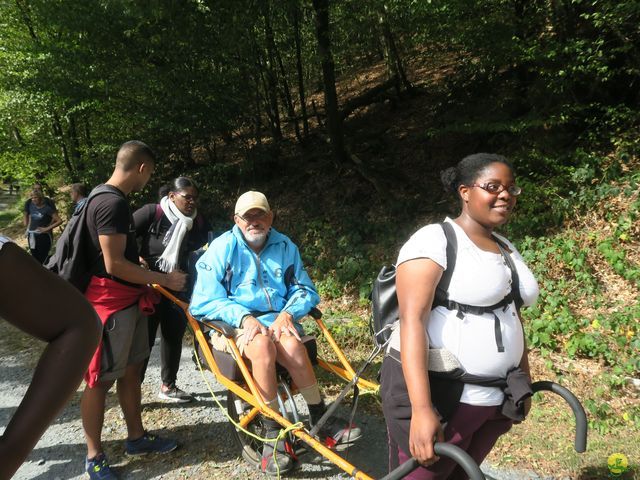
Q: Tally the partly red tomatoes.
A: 0